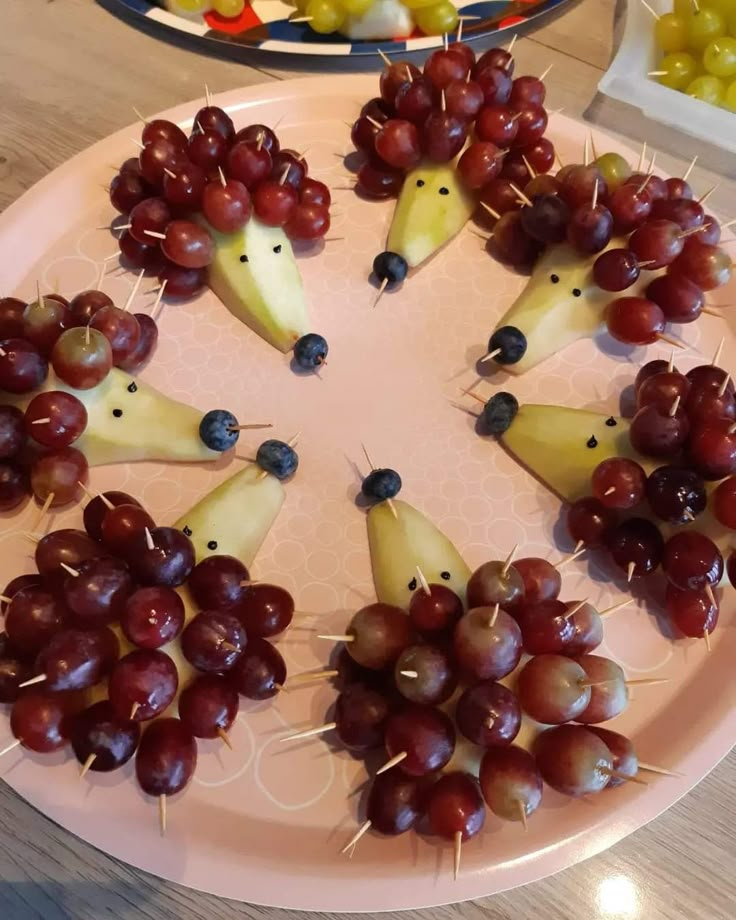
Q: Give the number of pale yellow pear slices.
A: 7